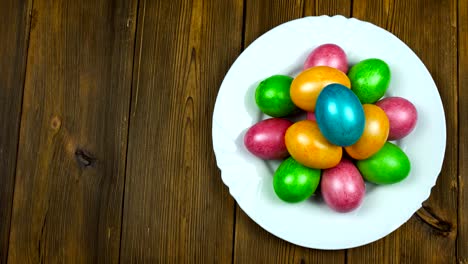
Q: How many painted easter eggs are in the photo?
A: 13